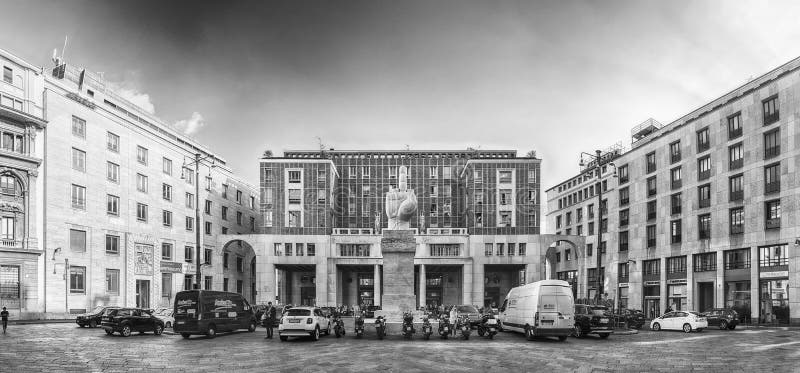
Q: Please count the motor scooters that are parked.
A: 8